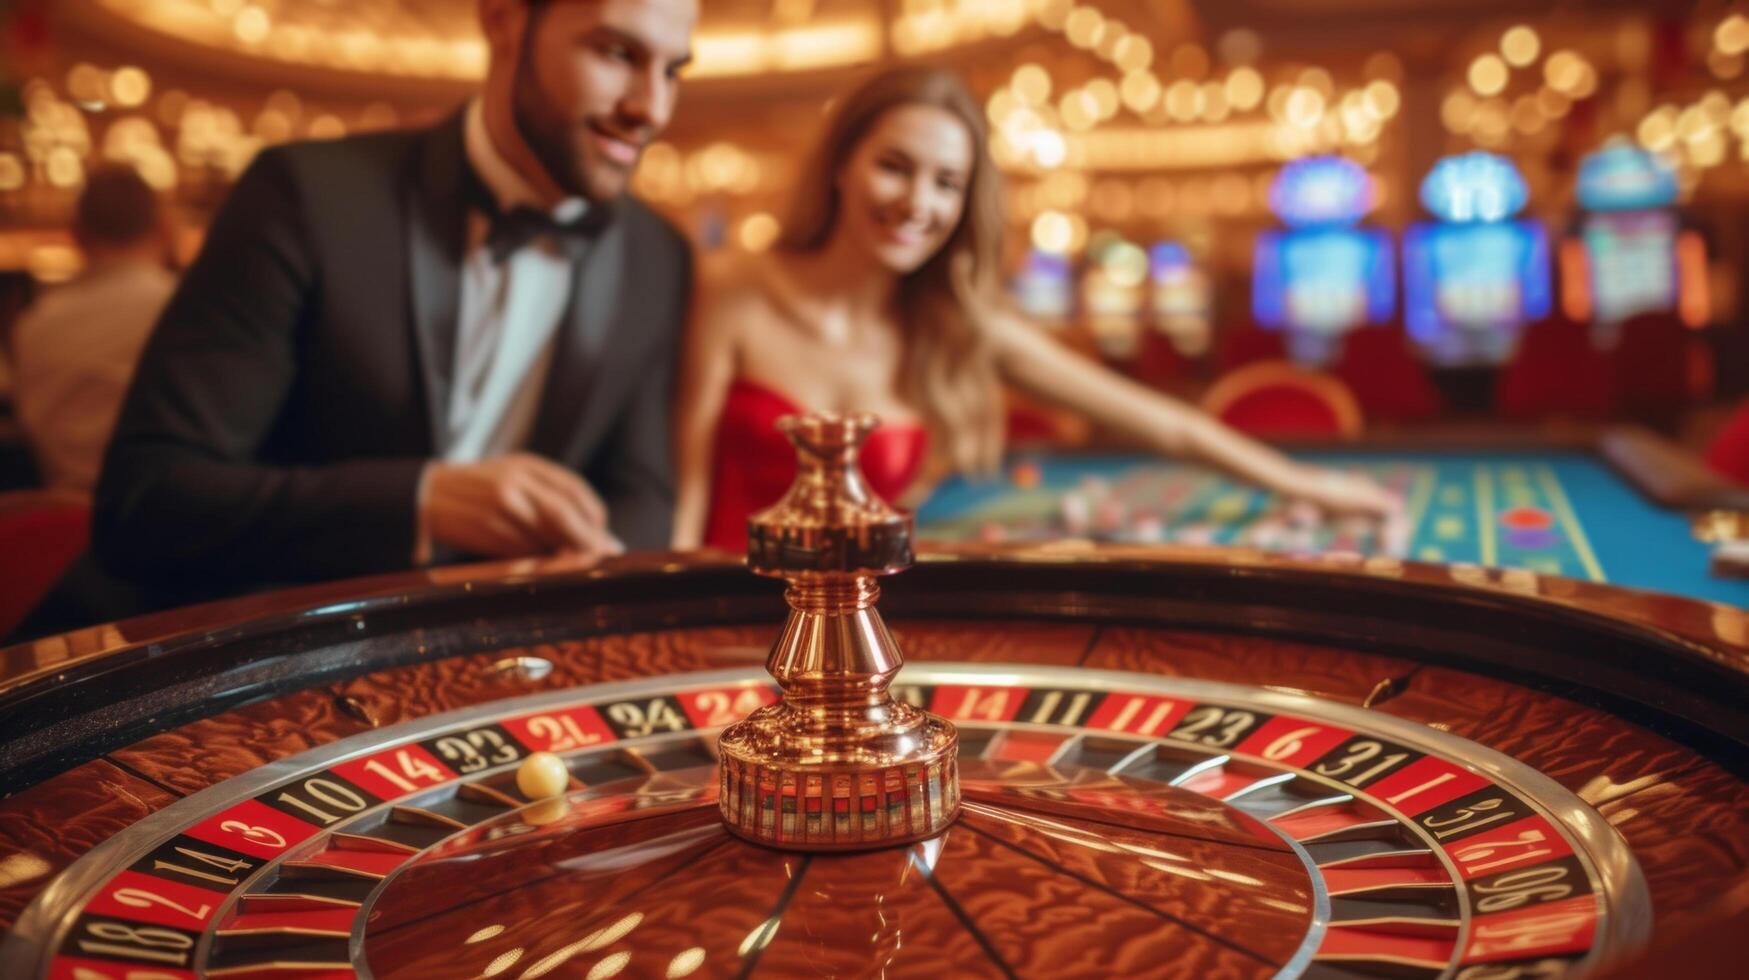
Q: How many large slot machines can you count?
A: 3